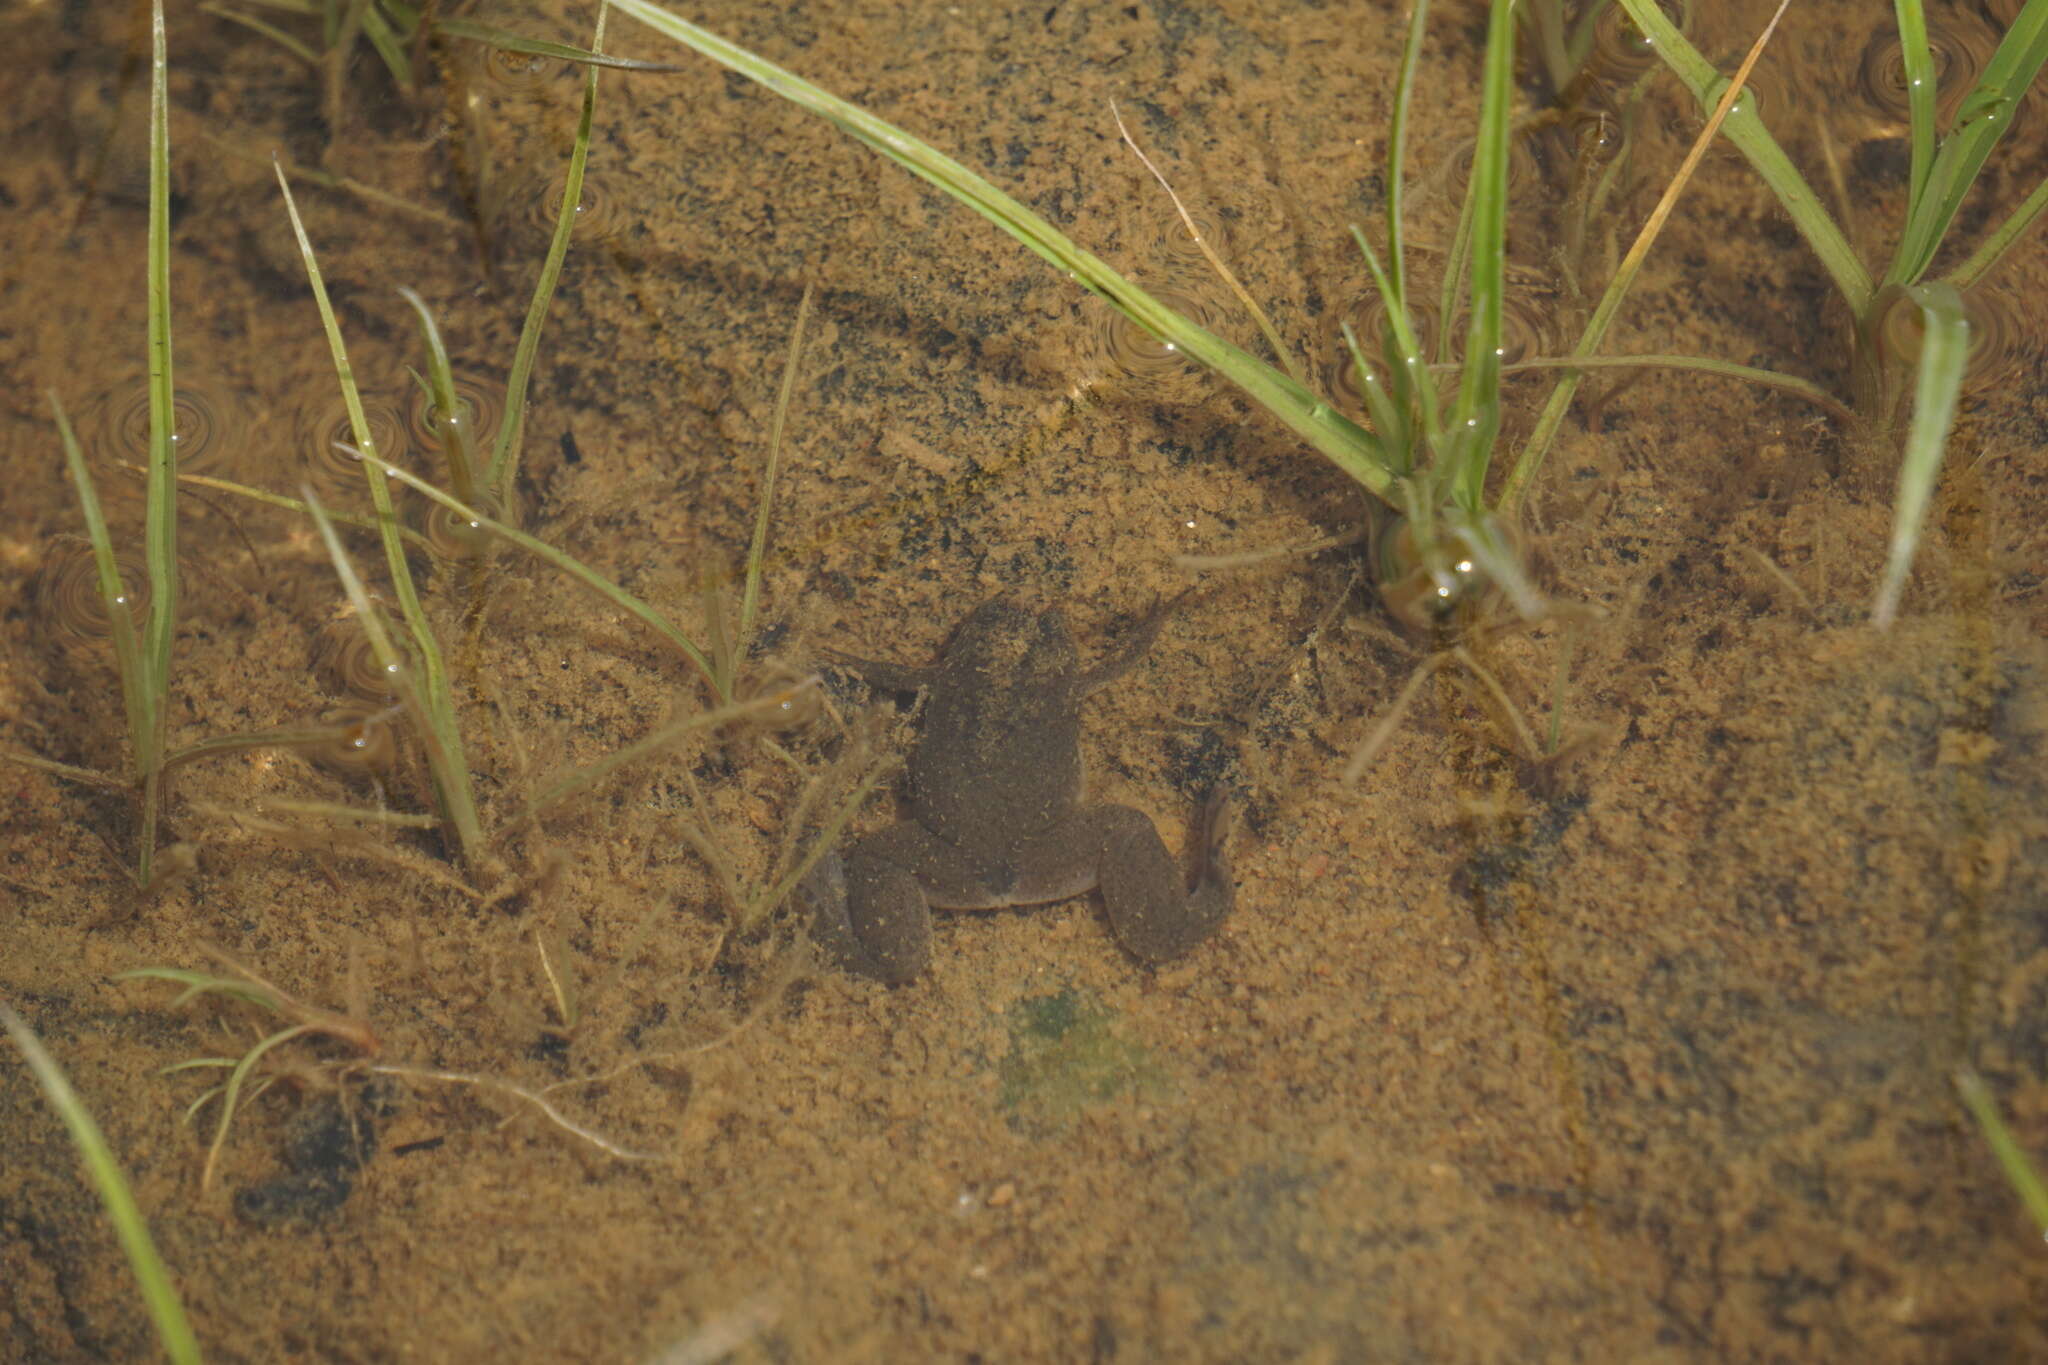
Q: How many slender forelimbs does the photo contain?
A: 2